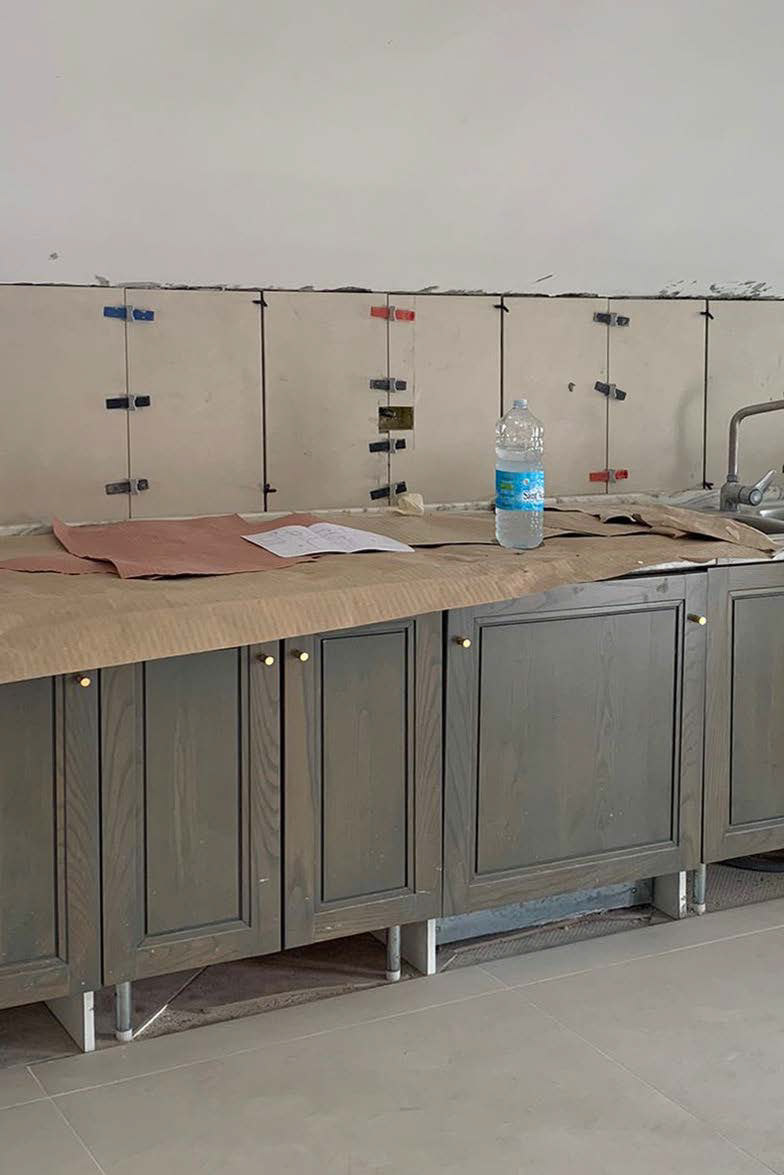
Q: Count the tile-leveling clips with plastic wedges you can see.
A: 10